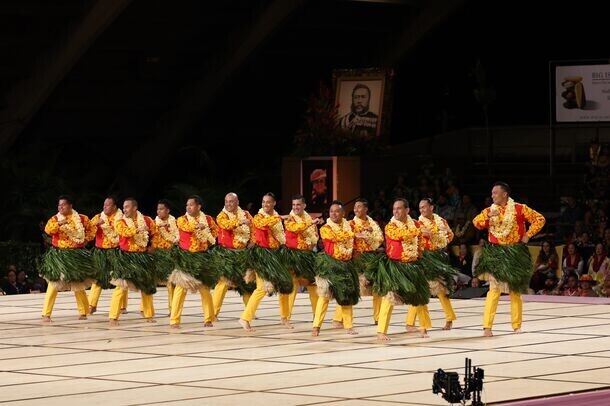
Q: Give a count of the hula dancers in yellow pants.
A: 13